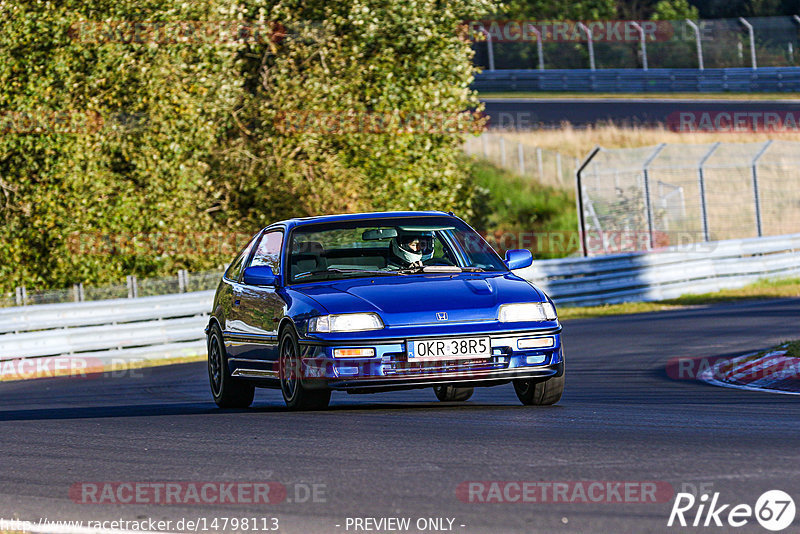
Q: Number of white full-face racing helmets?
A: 1